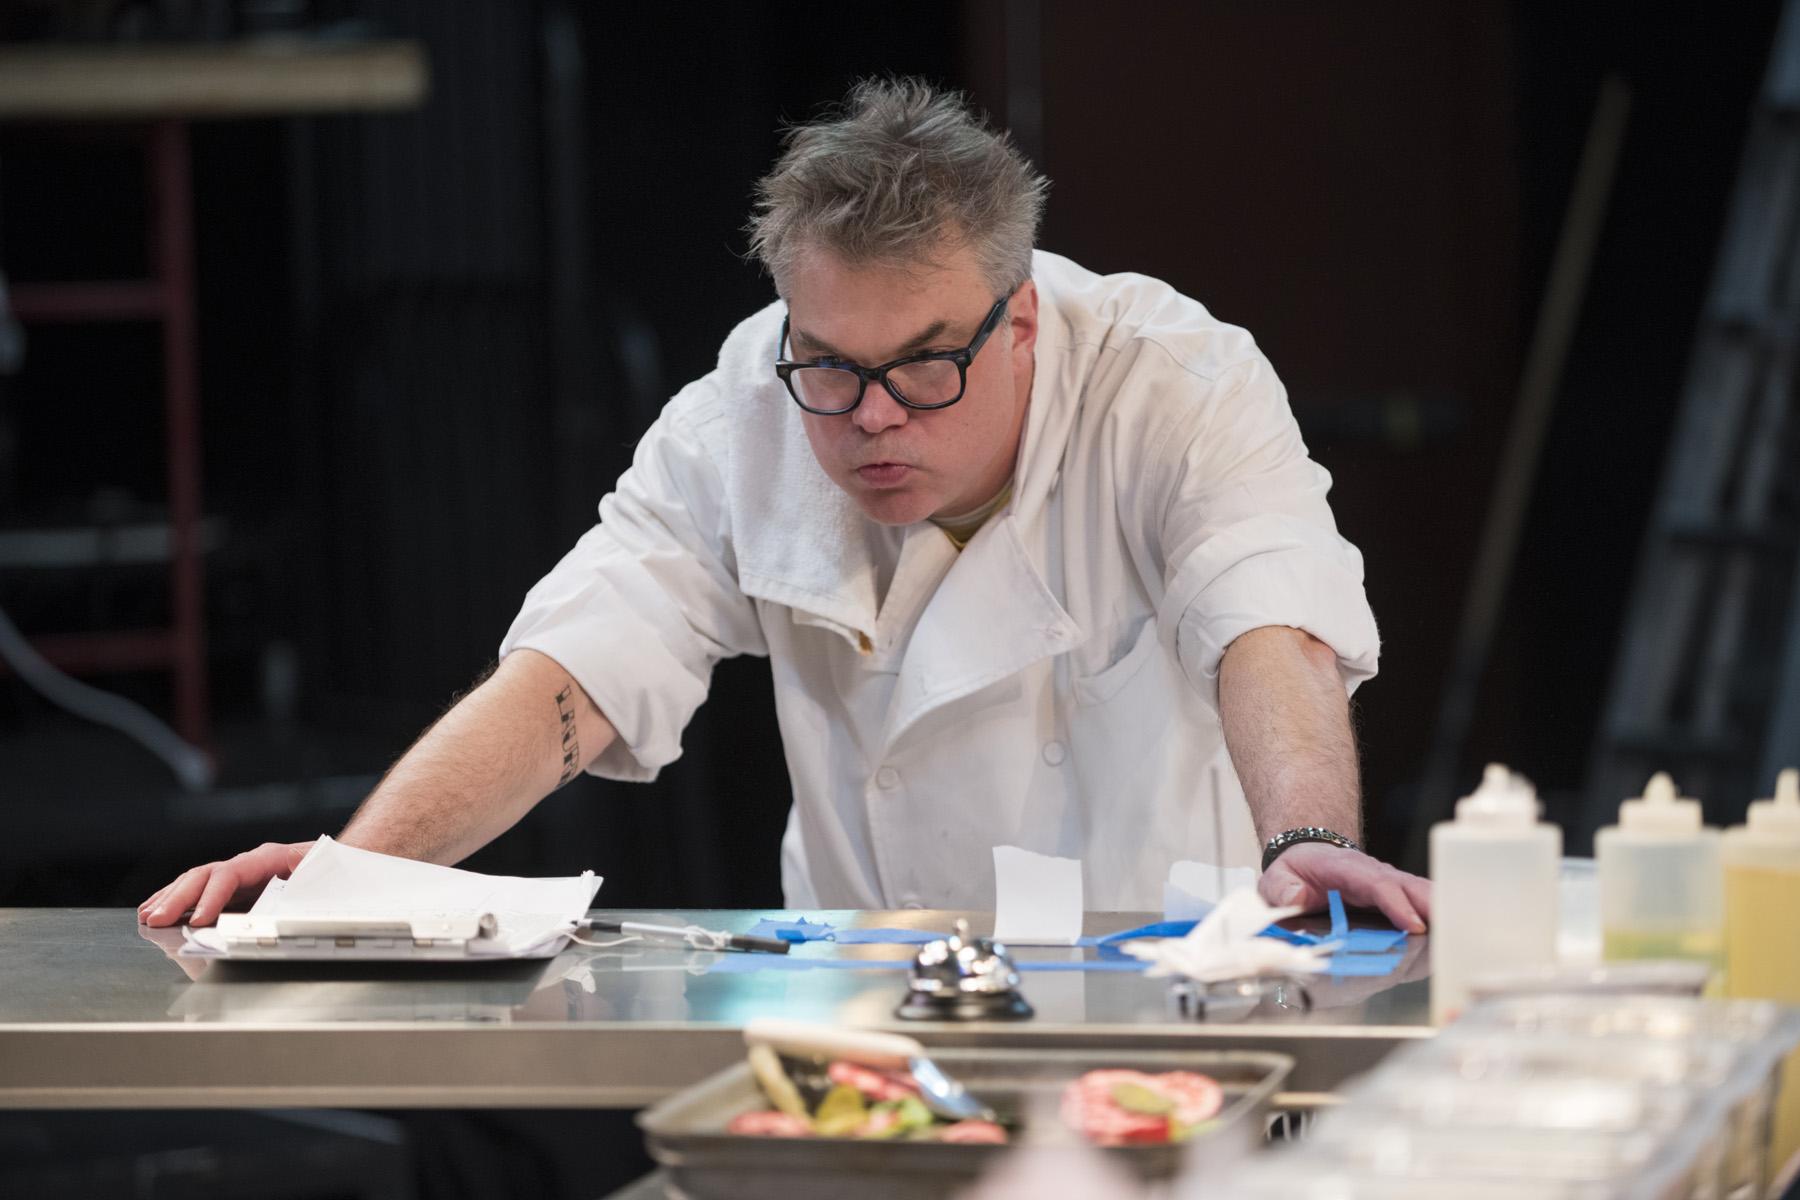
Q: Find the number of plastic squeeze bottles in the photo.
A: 3